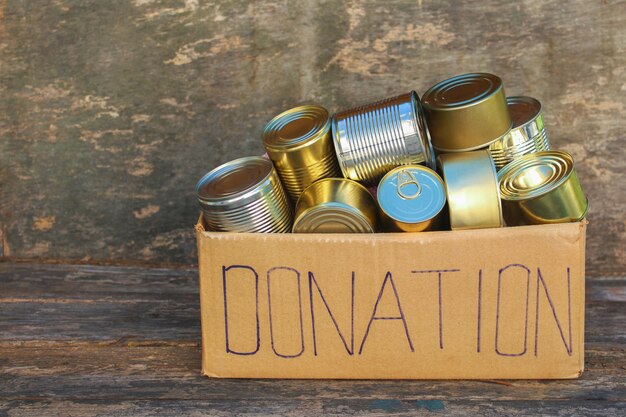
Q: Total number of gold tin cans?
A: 6